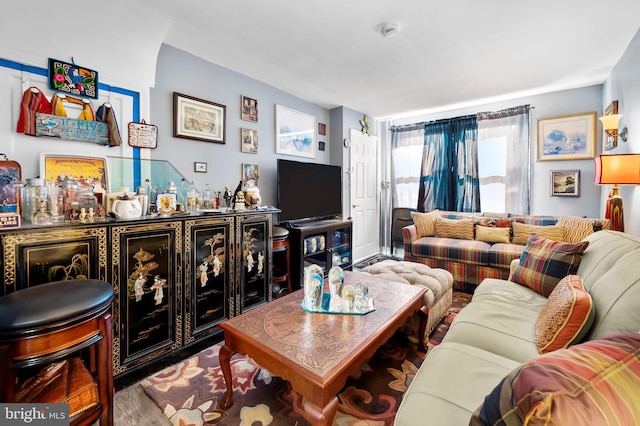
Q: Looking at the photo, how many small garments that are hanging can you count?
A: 3